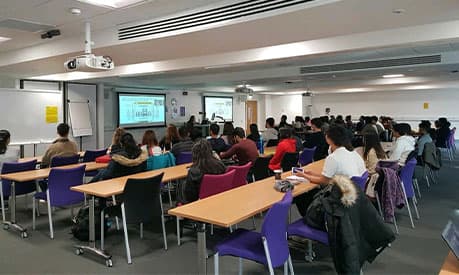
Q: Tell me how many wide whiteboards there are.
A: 1